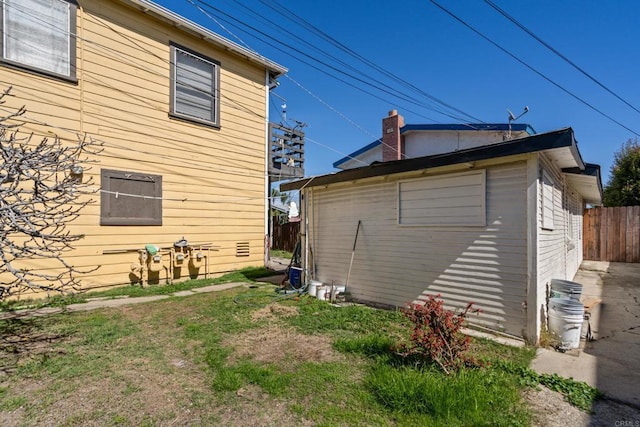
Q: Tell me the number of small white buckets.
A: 3